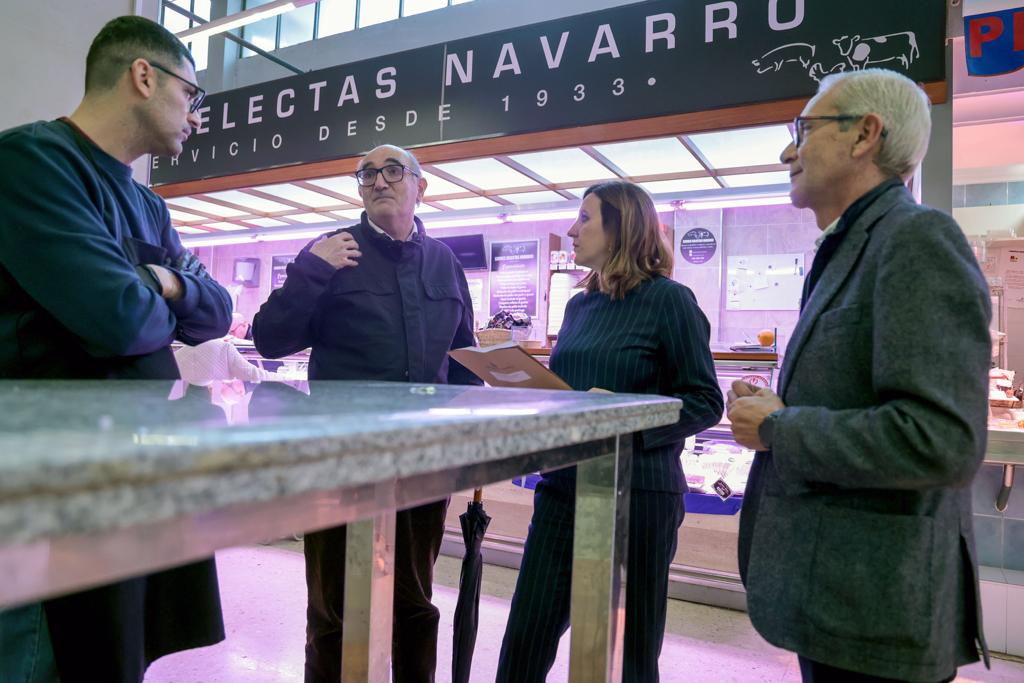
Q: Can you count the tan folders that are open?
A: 1